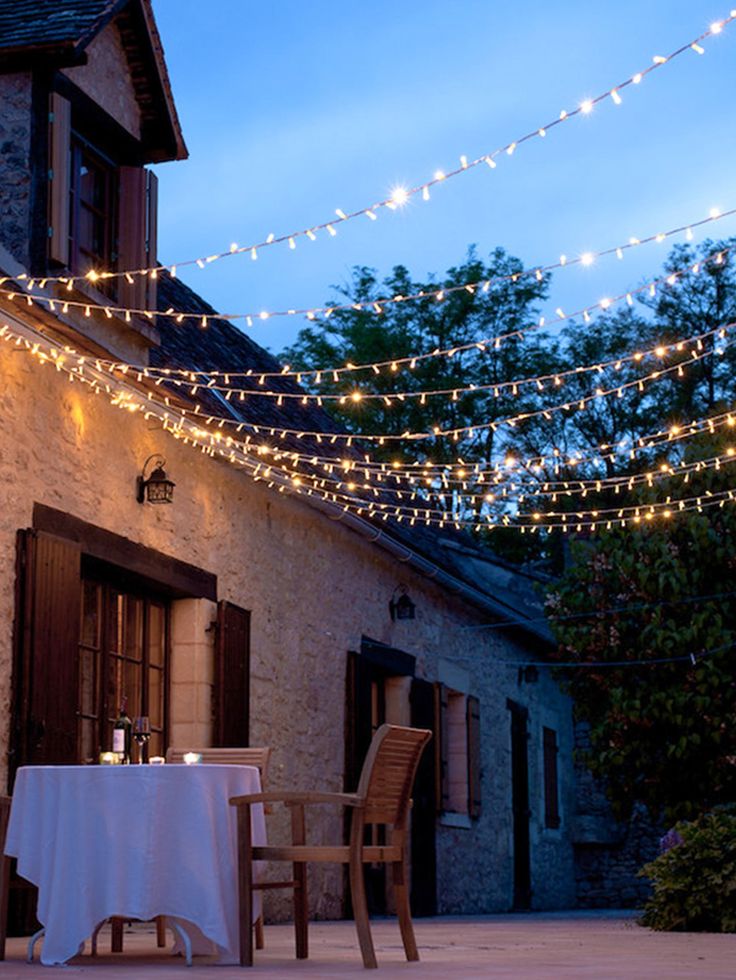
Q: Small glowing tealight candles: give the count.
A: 3